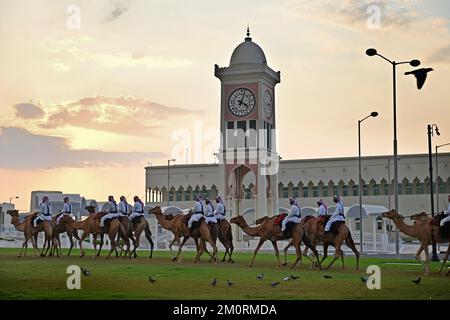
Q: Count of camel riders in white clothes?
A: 12